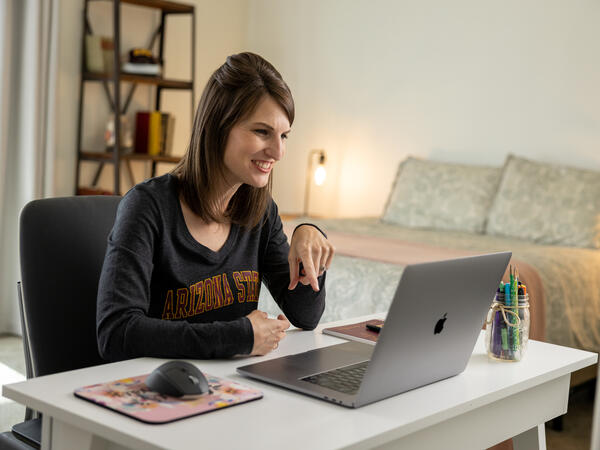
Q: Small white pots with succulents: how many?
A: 0